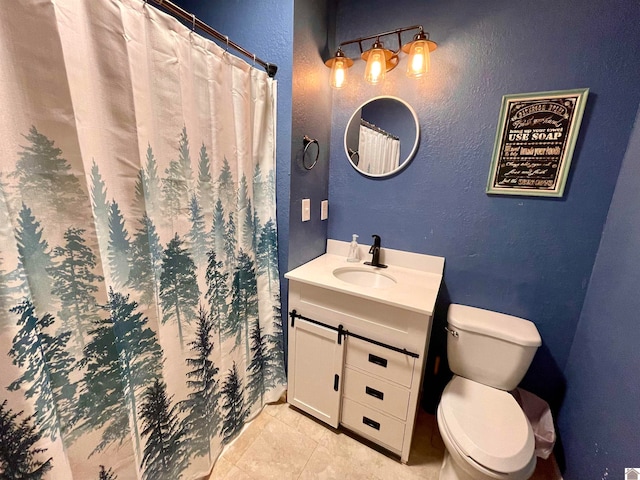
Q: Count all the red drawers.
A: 0